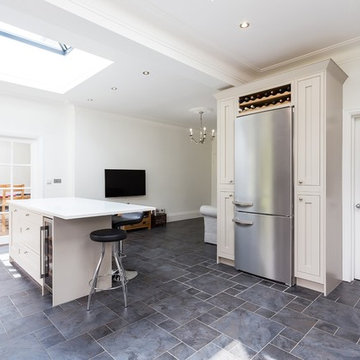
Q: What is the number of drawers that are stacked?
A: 3